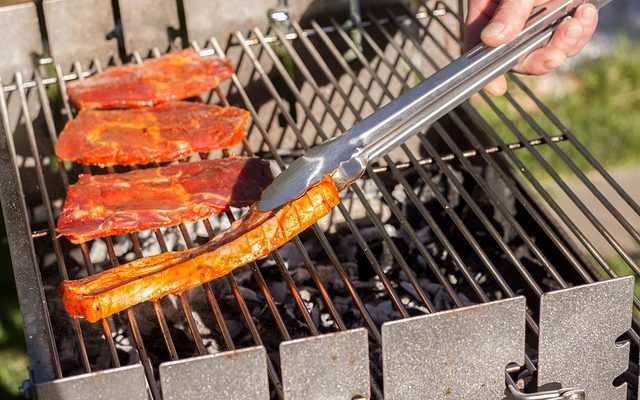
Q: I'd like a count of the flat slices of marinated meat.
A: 3